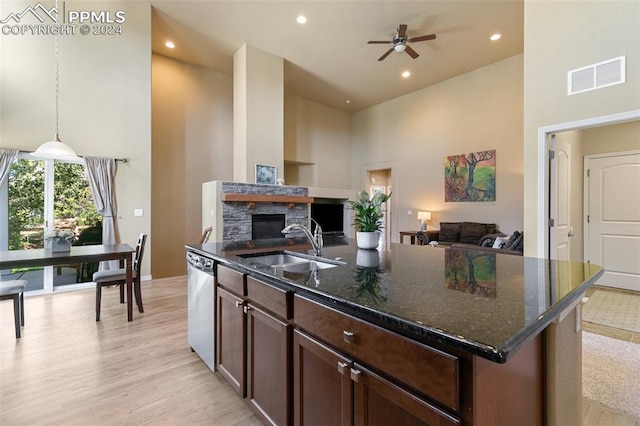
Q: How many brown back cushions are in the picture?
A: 2